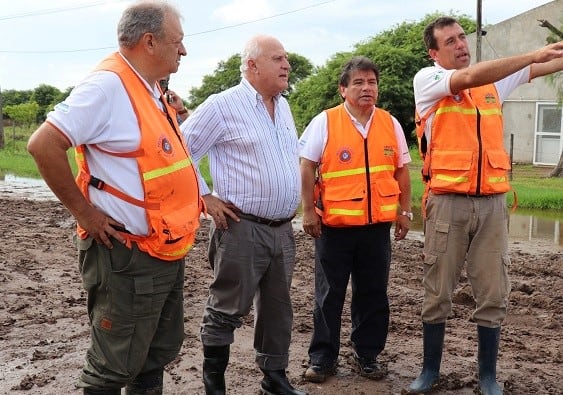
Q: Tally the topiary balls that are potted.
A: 0